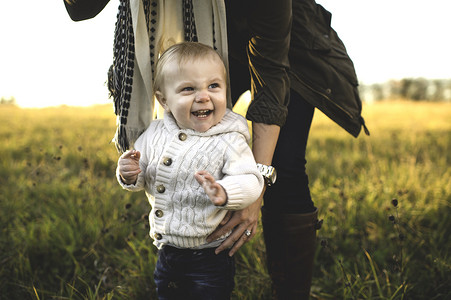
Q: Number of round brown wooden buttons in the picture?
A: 5